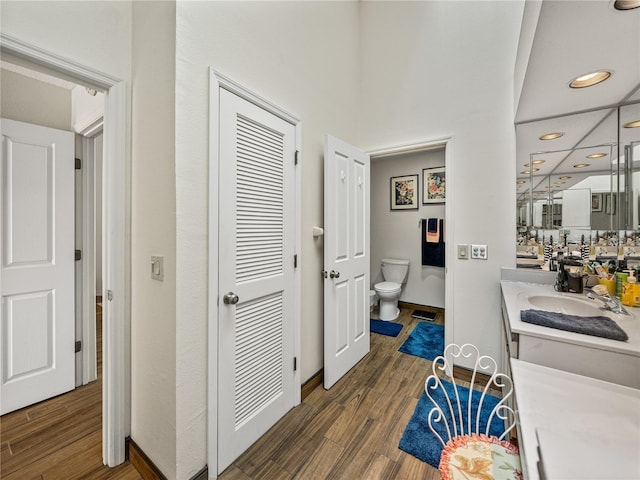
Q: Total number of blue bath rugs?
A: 3